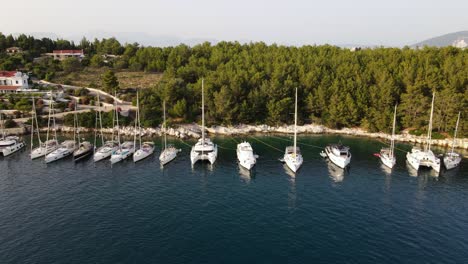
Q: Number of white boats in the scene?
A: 14